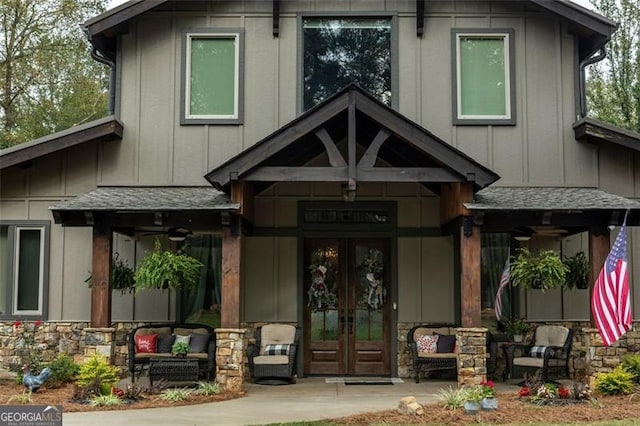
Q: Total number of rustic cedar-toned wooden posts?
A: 4